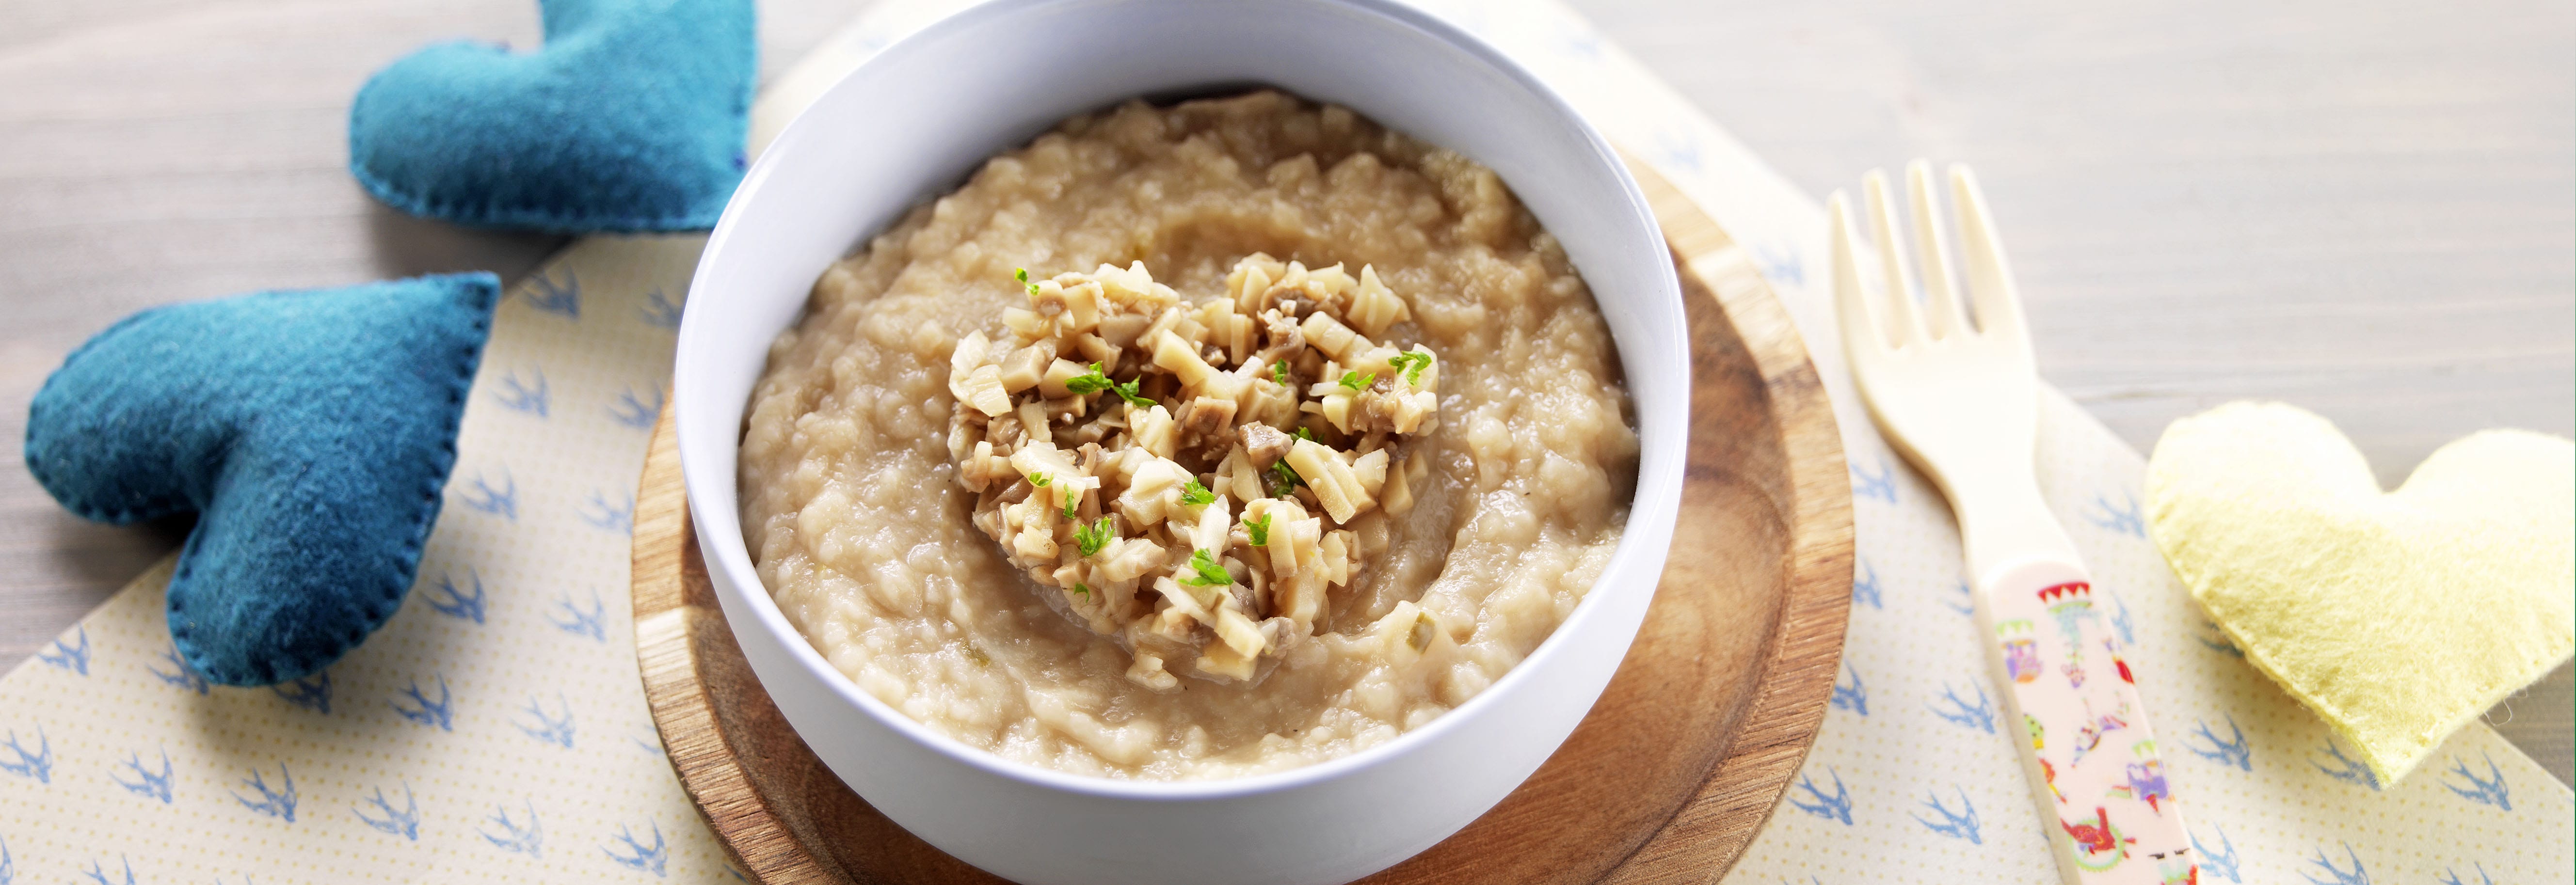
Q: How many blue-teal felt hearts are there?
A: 2